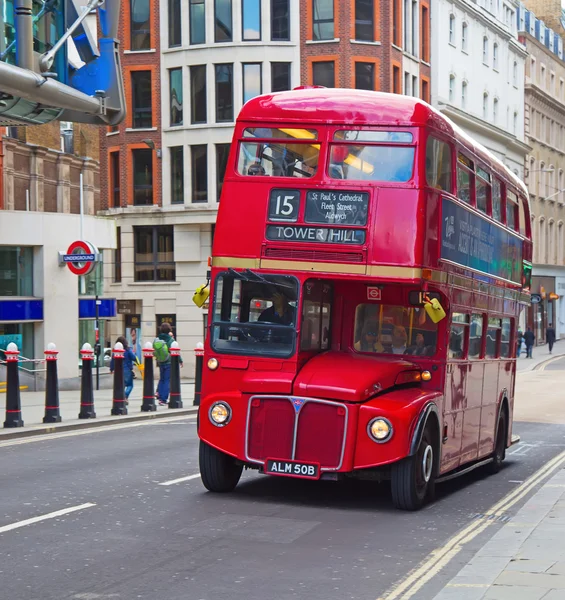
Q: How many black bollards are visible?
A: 7